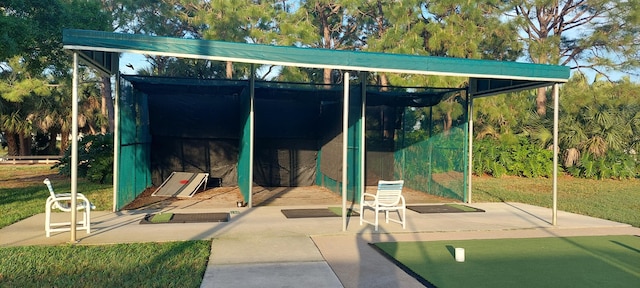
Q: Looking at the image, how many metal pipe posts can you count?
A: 7